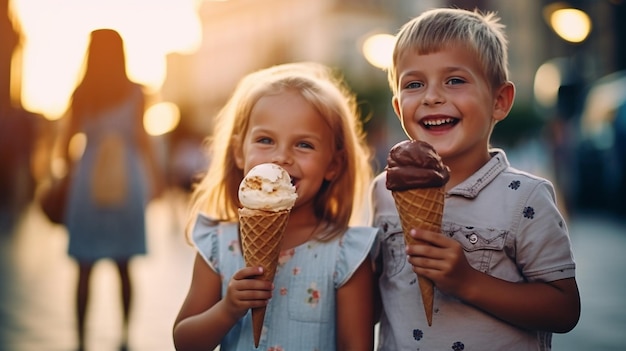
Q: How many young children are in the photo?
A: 2